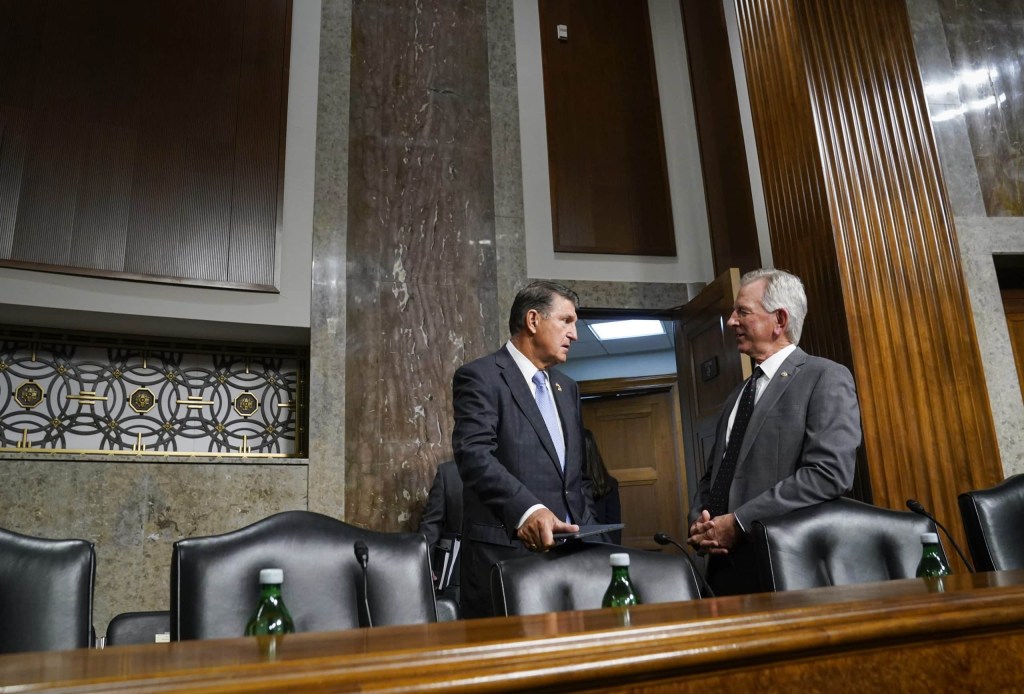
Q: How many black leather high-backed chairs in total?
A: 5